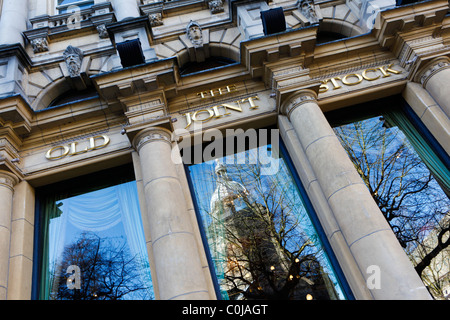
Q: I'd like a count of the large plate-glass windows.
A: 3